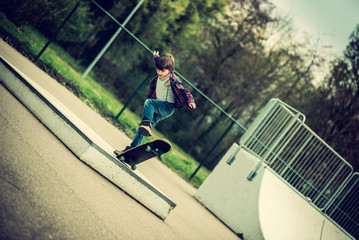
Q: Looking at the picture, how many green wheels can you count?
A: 4